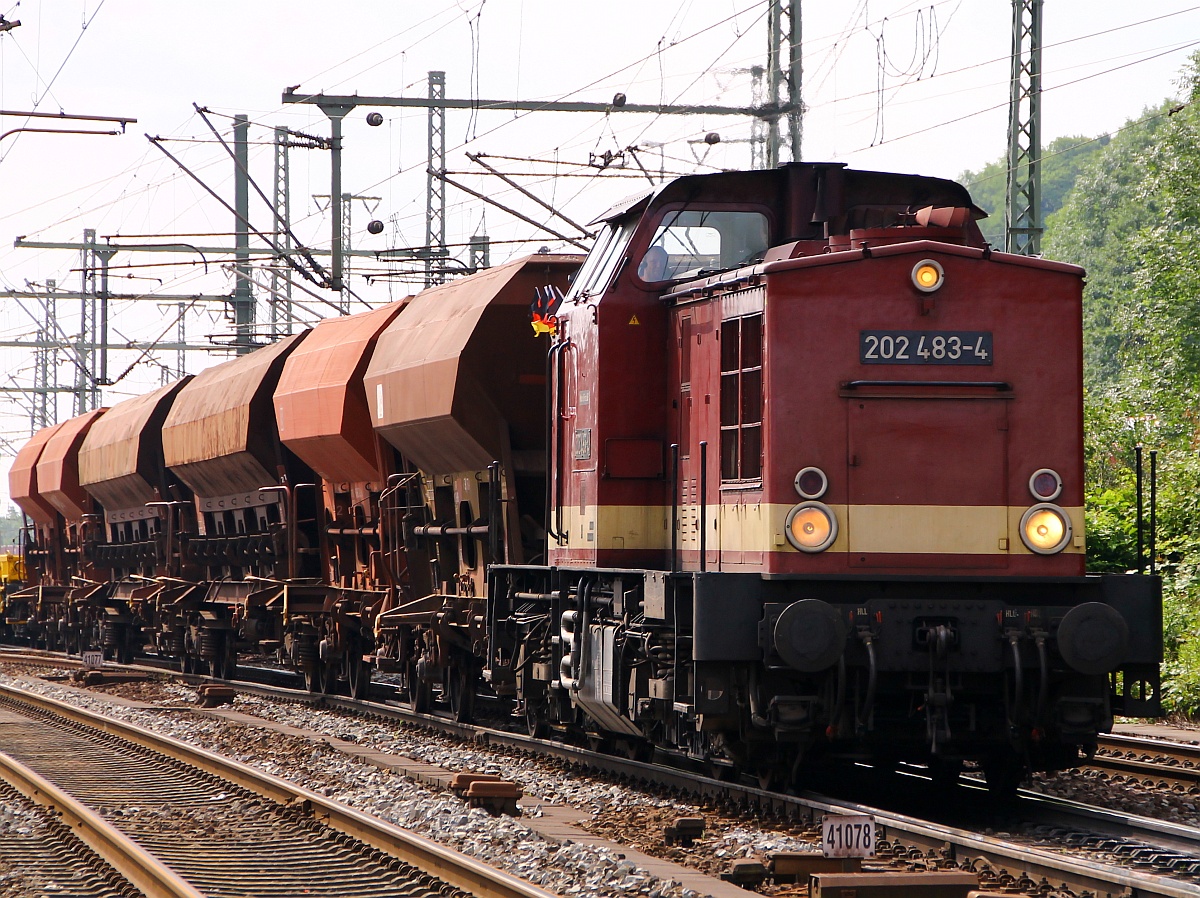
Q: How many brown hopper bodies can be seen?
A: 6